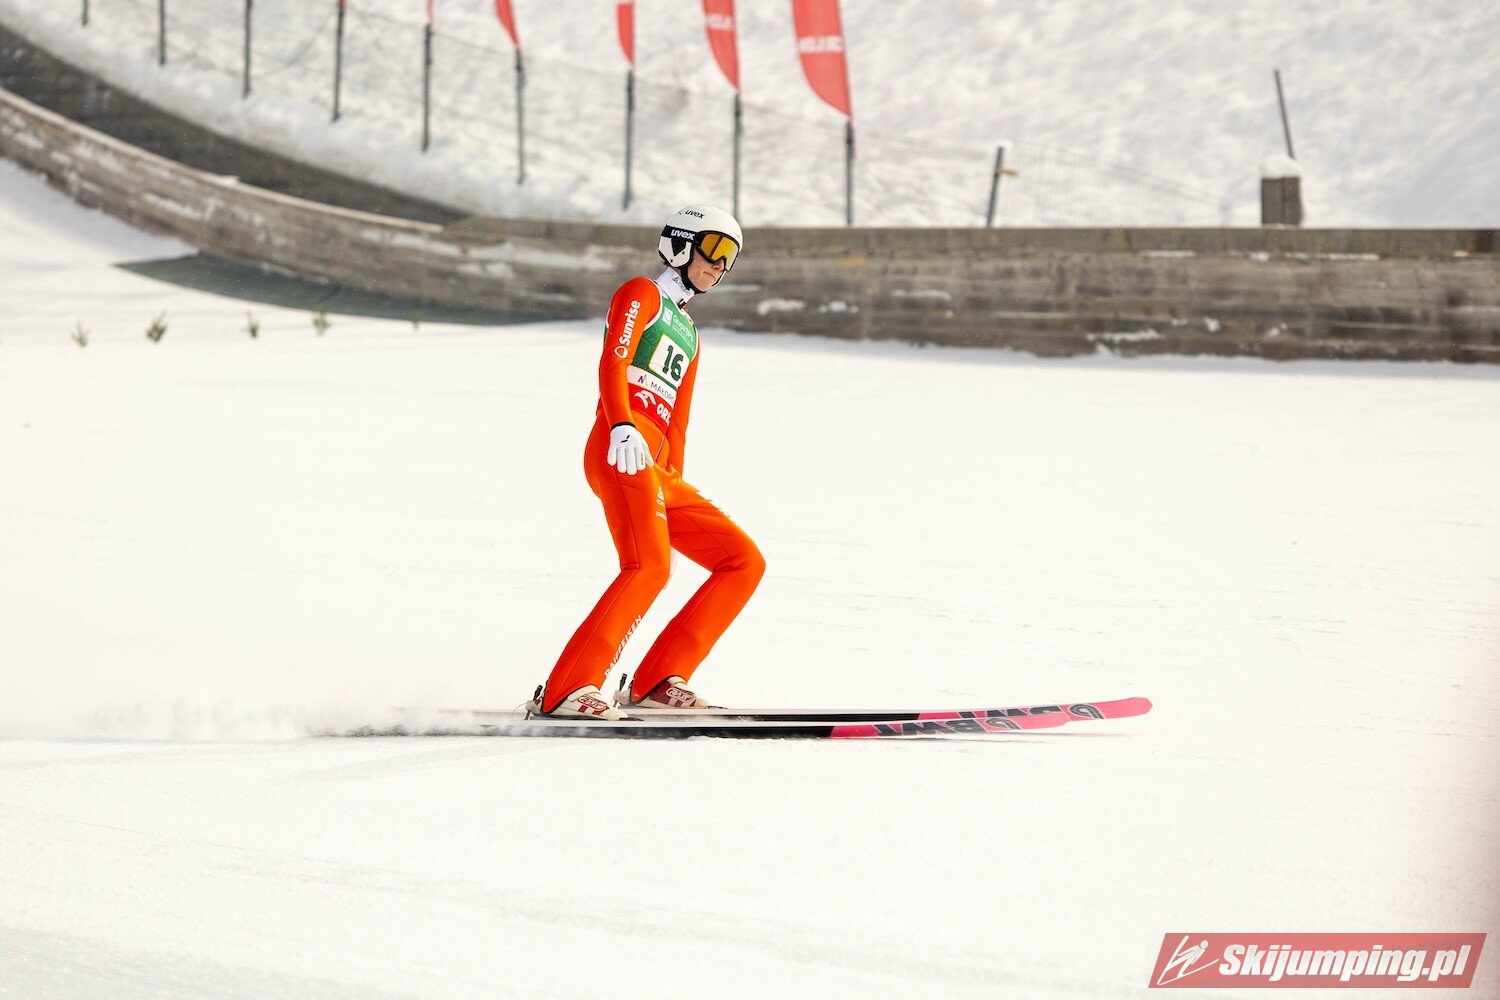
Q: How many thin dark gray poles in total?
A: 11